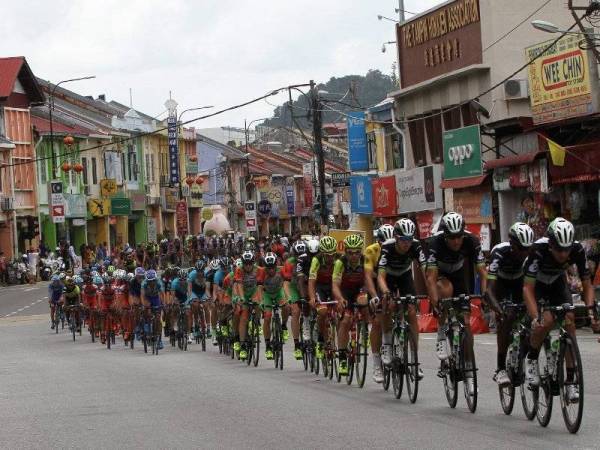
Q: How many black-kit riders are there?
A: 4